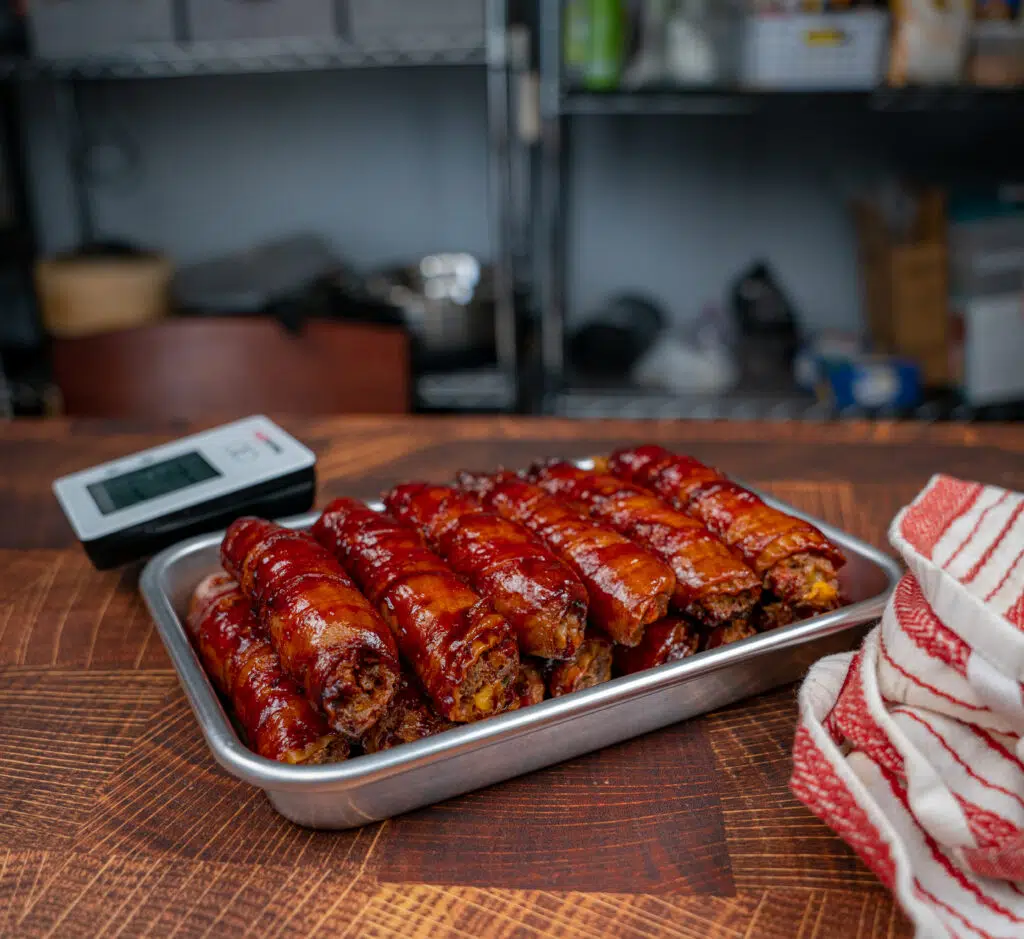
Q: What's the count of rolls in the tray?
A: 13